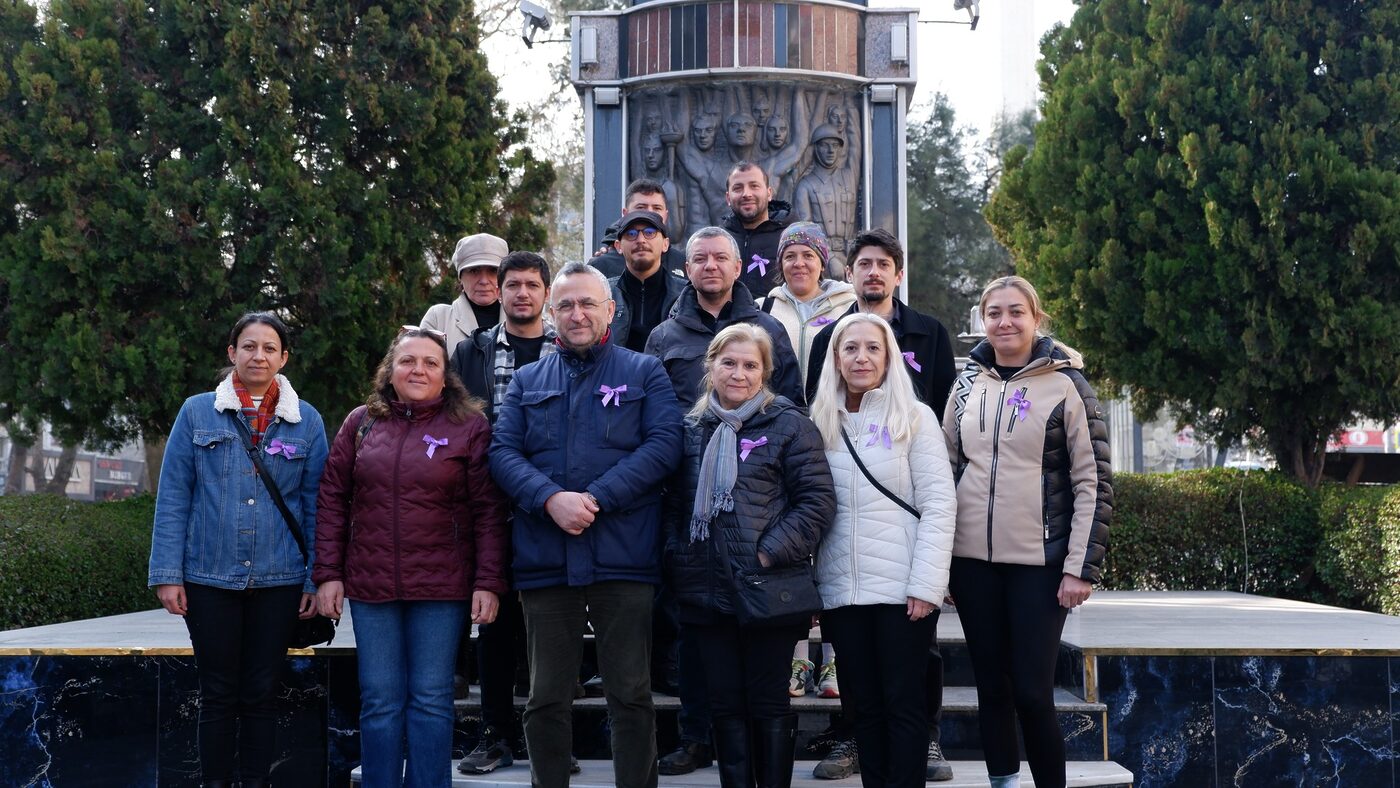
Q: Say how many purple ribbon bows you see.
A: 9